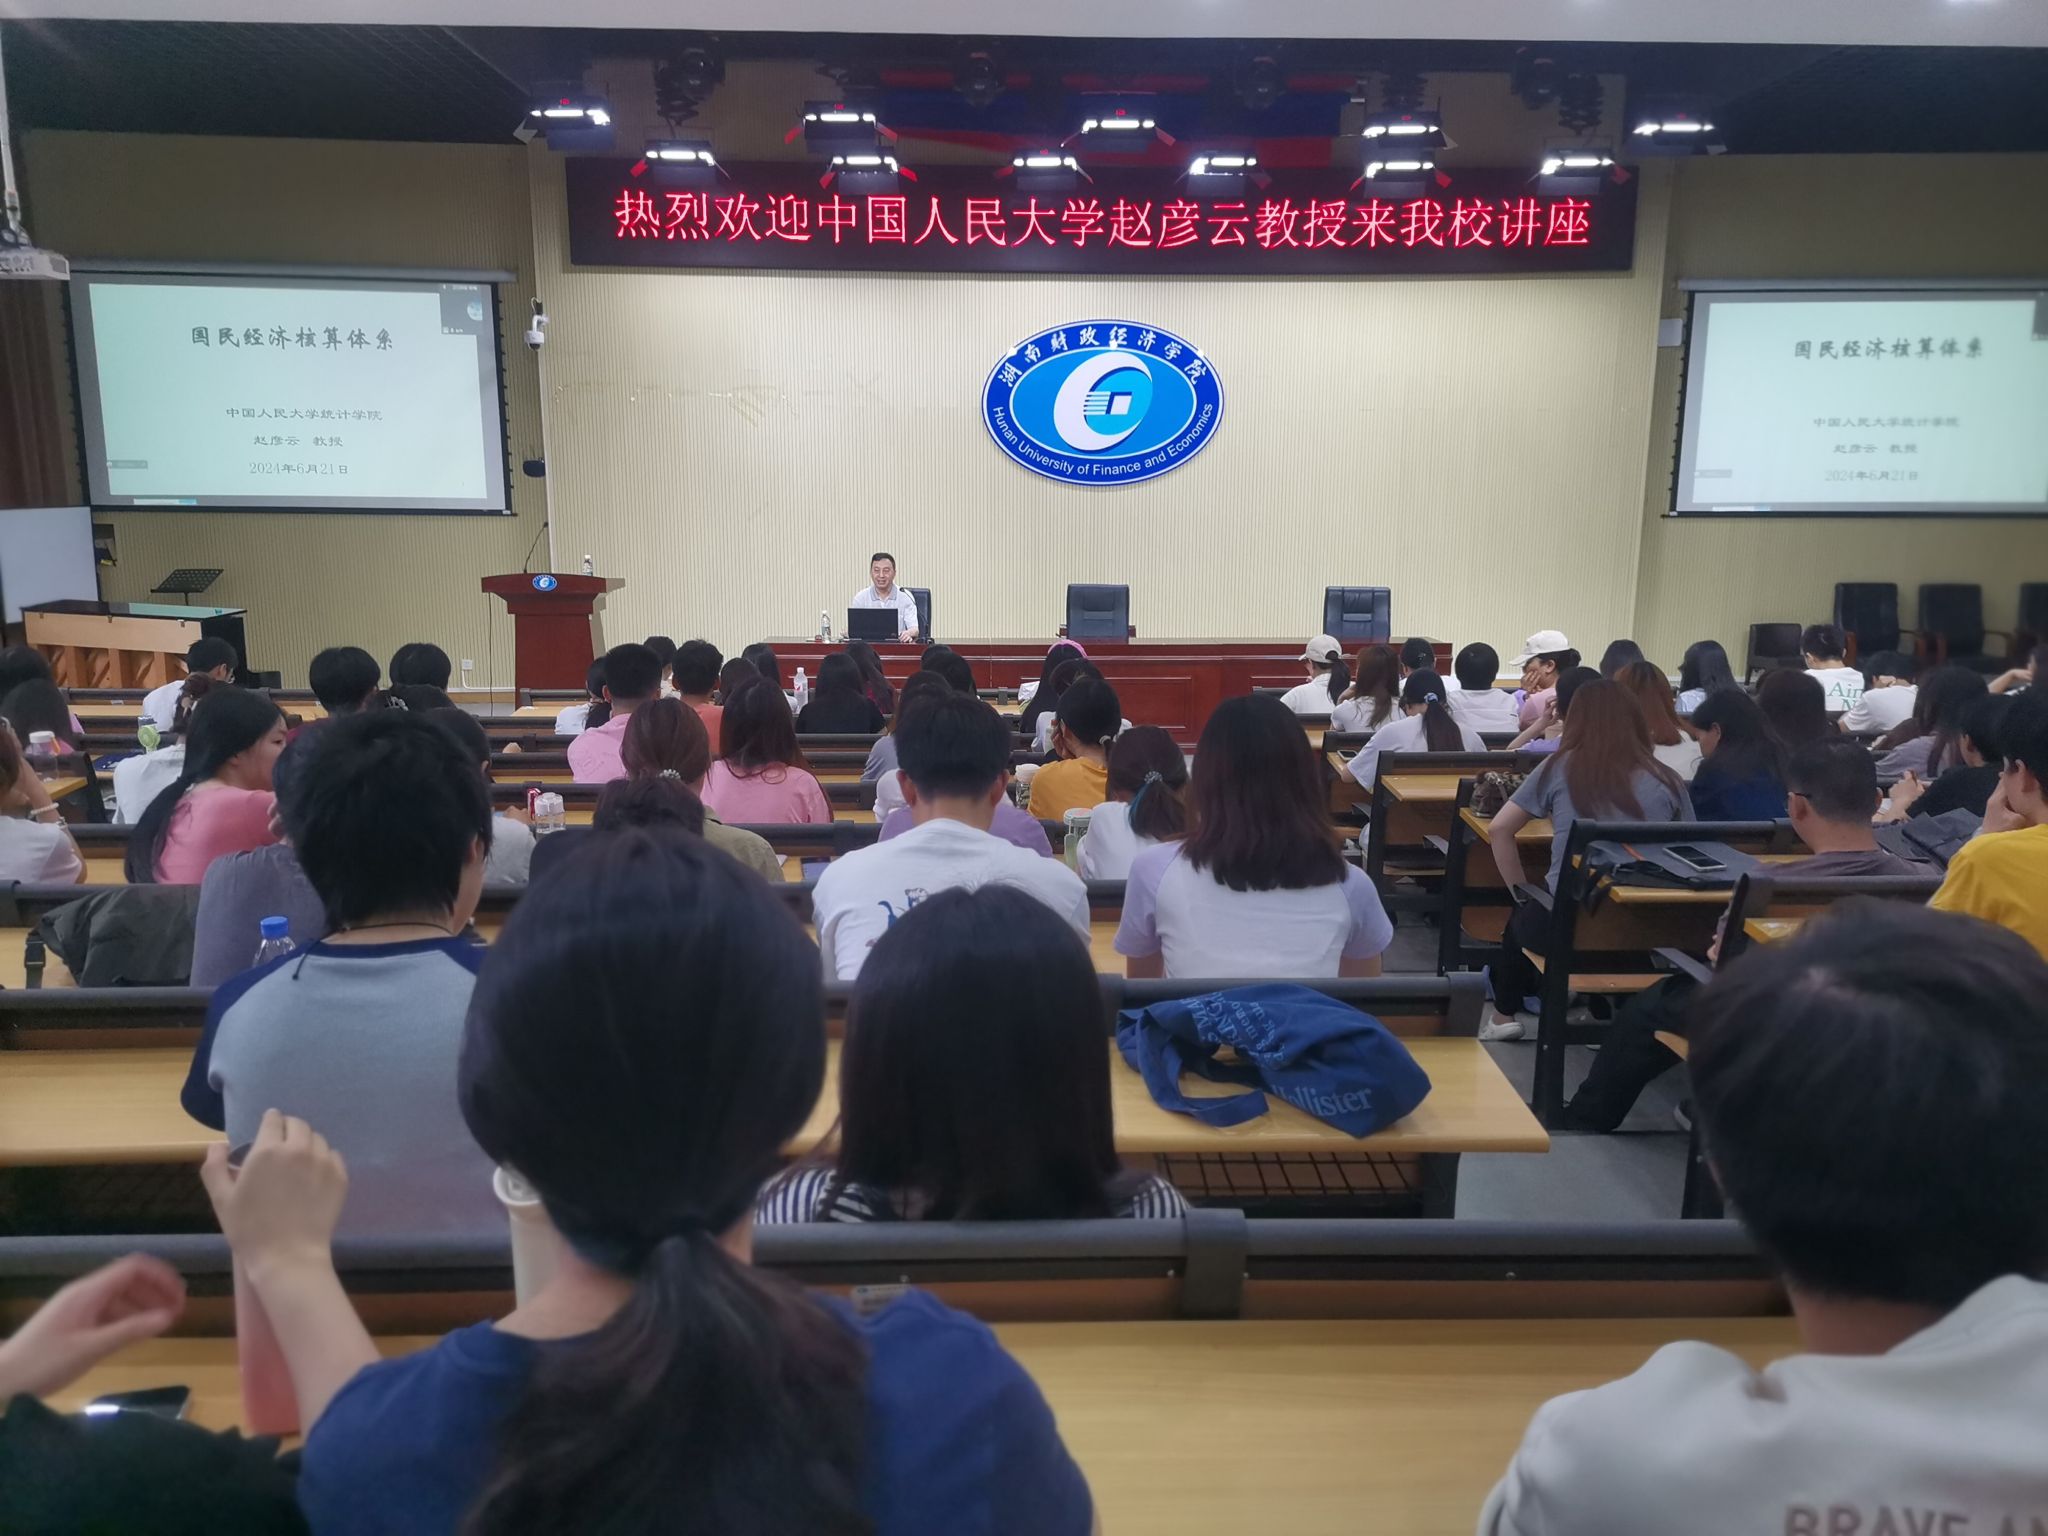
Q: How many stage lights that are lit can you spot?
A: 11